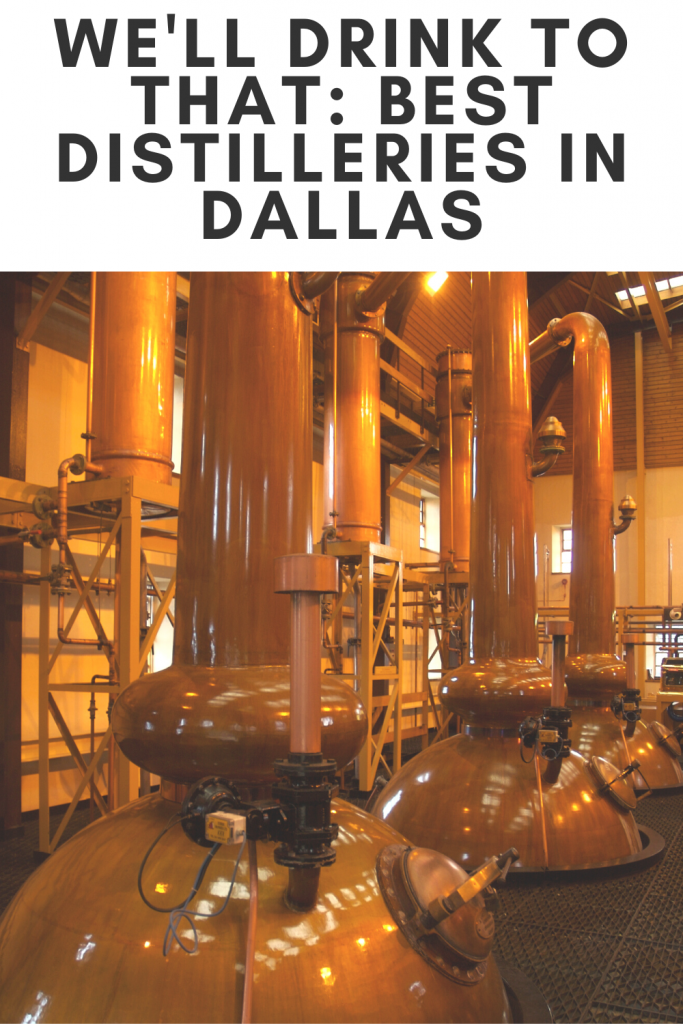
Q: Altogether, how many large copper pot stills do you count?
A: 3